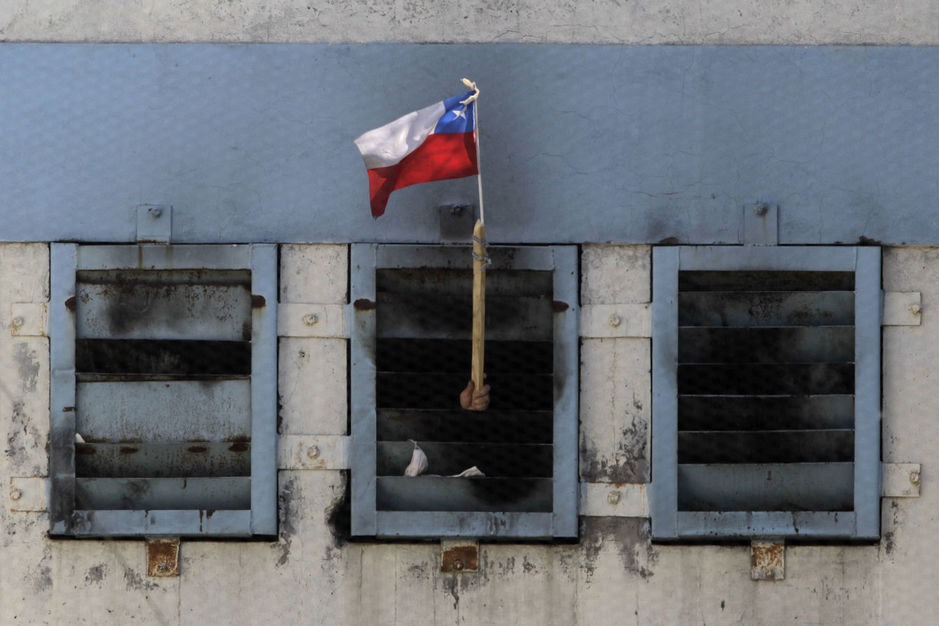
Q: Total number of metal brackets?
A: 14